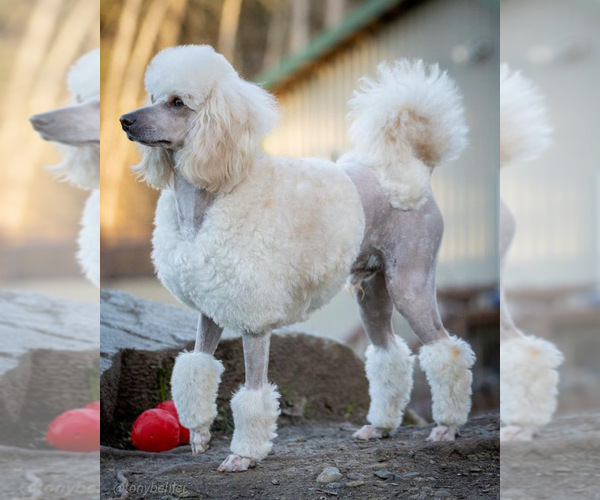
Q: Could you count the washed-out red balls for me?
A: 2